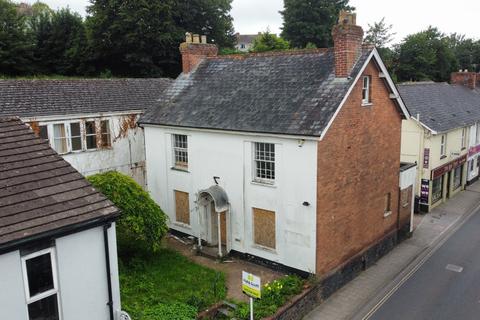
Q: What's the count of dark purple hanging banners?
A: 2